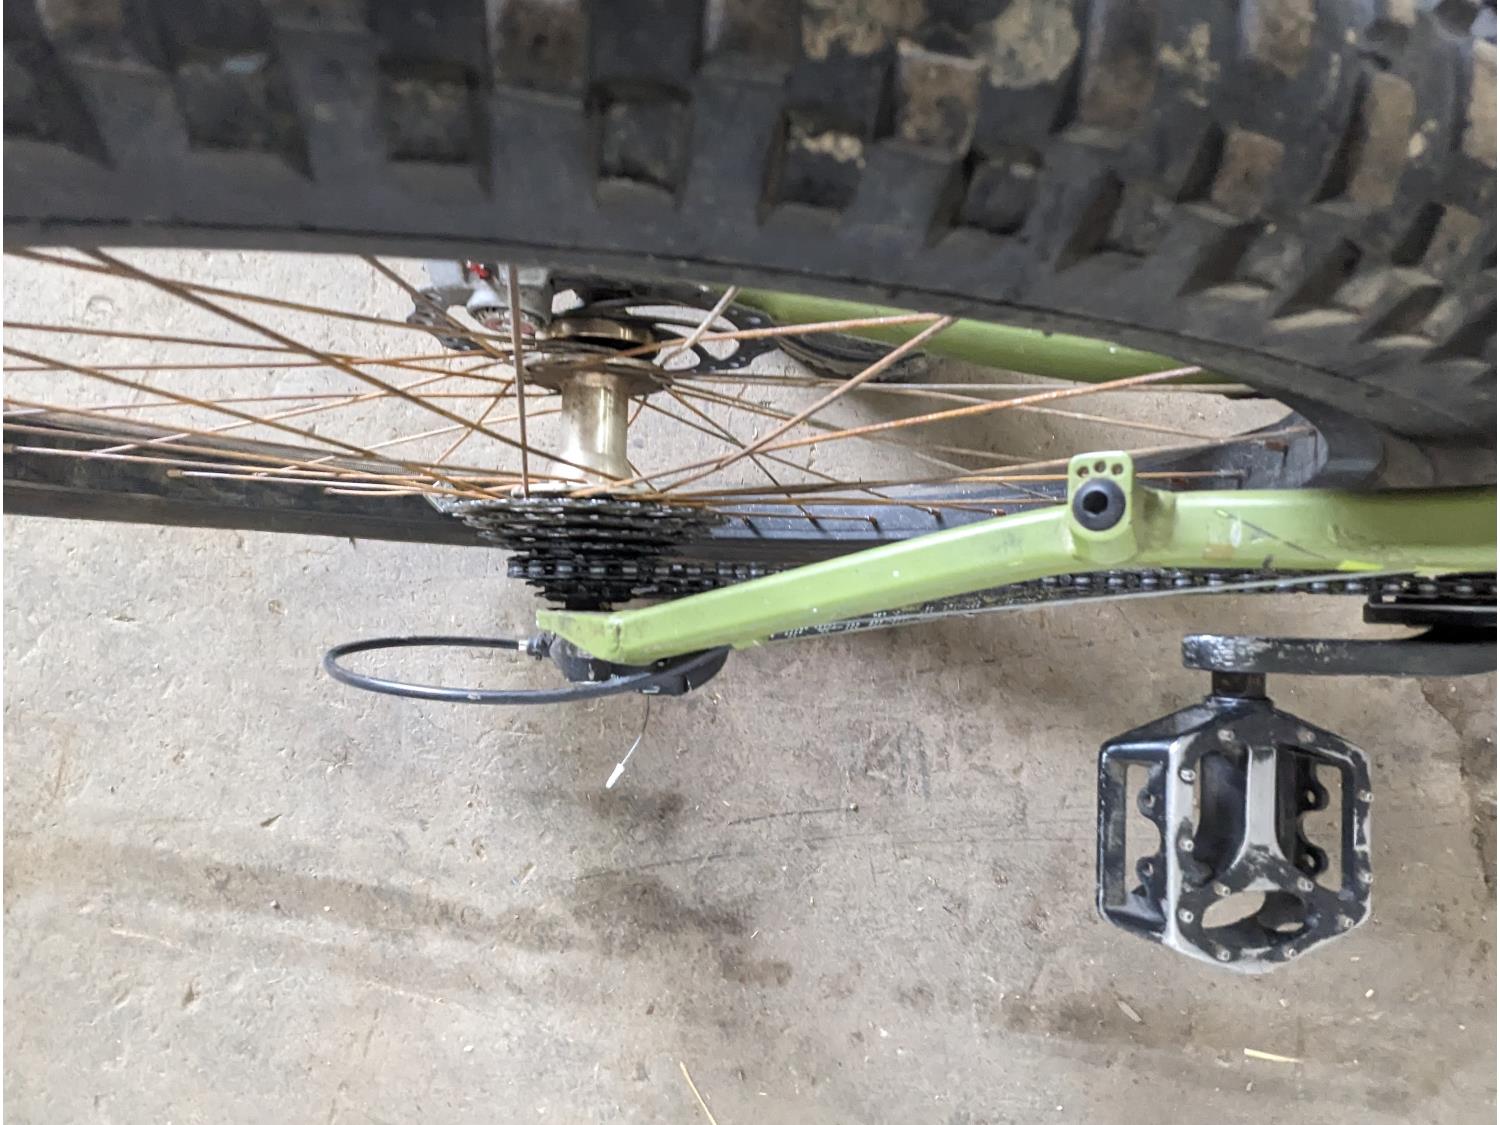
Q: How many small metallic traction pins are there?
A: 12